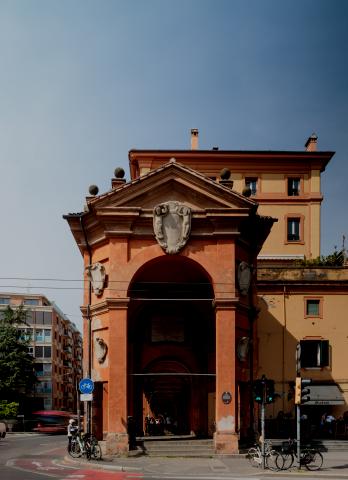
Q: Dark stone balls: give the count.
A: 4